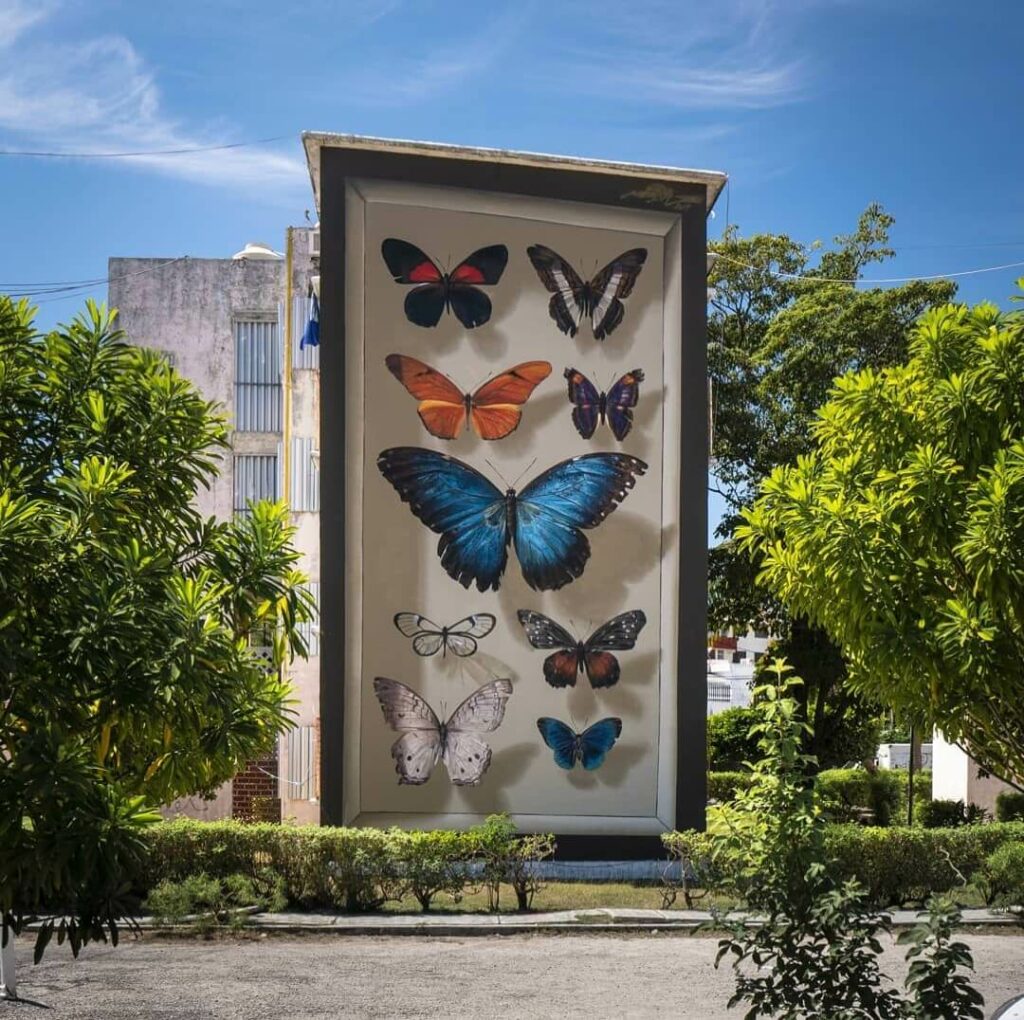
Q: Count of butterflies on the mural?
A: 9